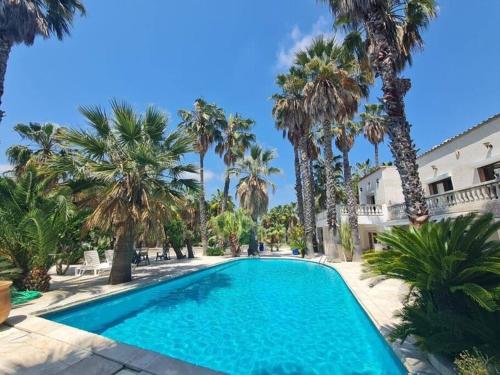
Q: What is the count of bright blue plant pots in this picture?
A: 2